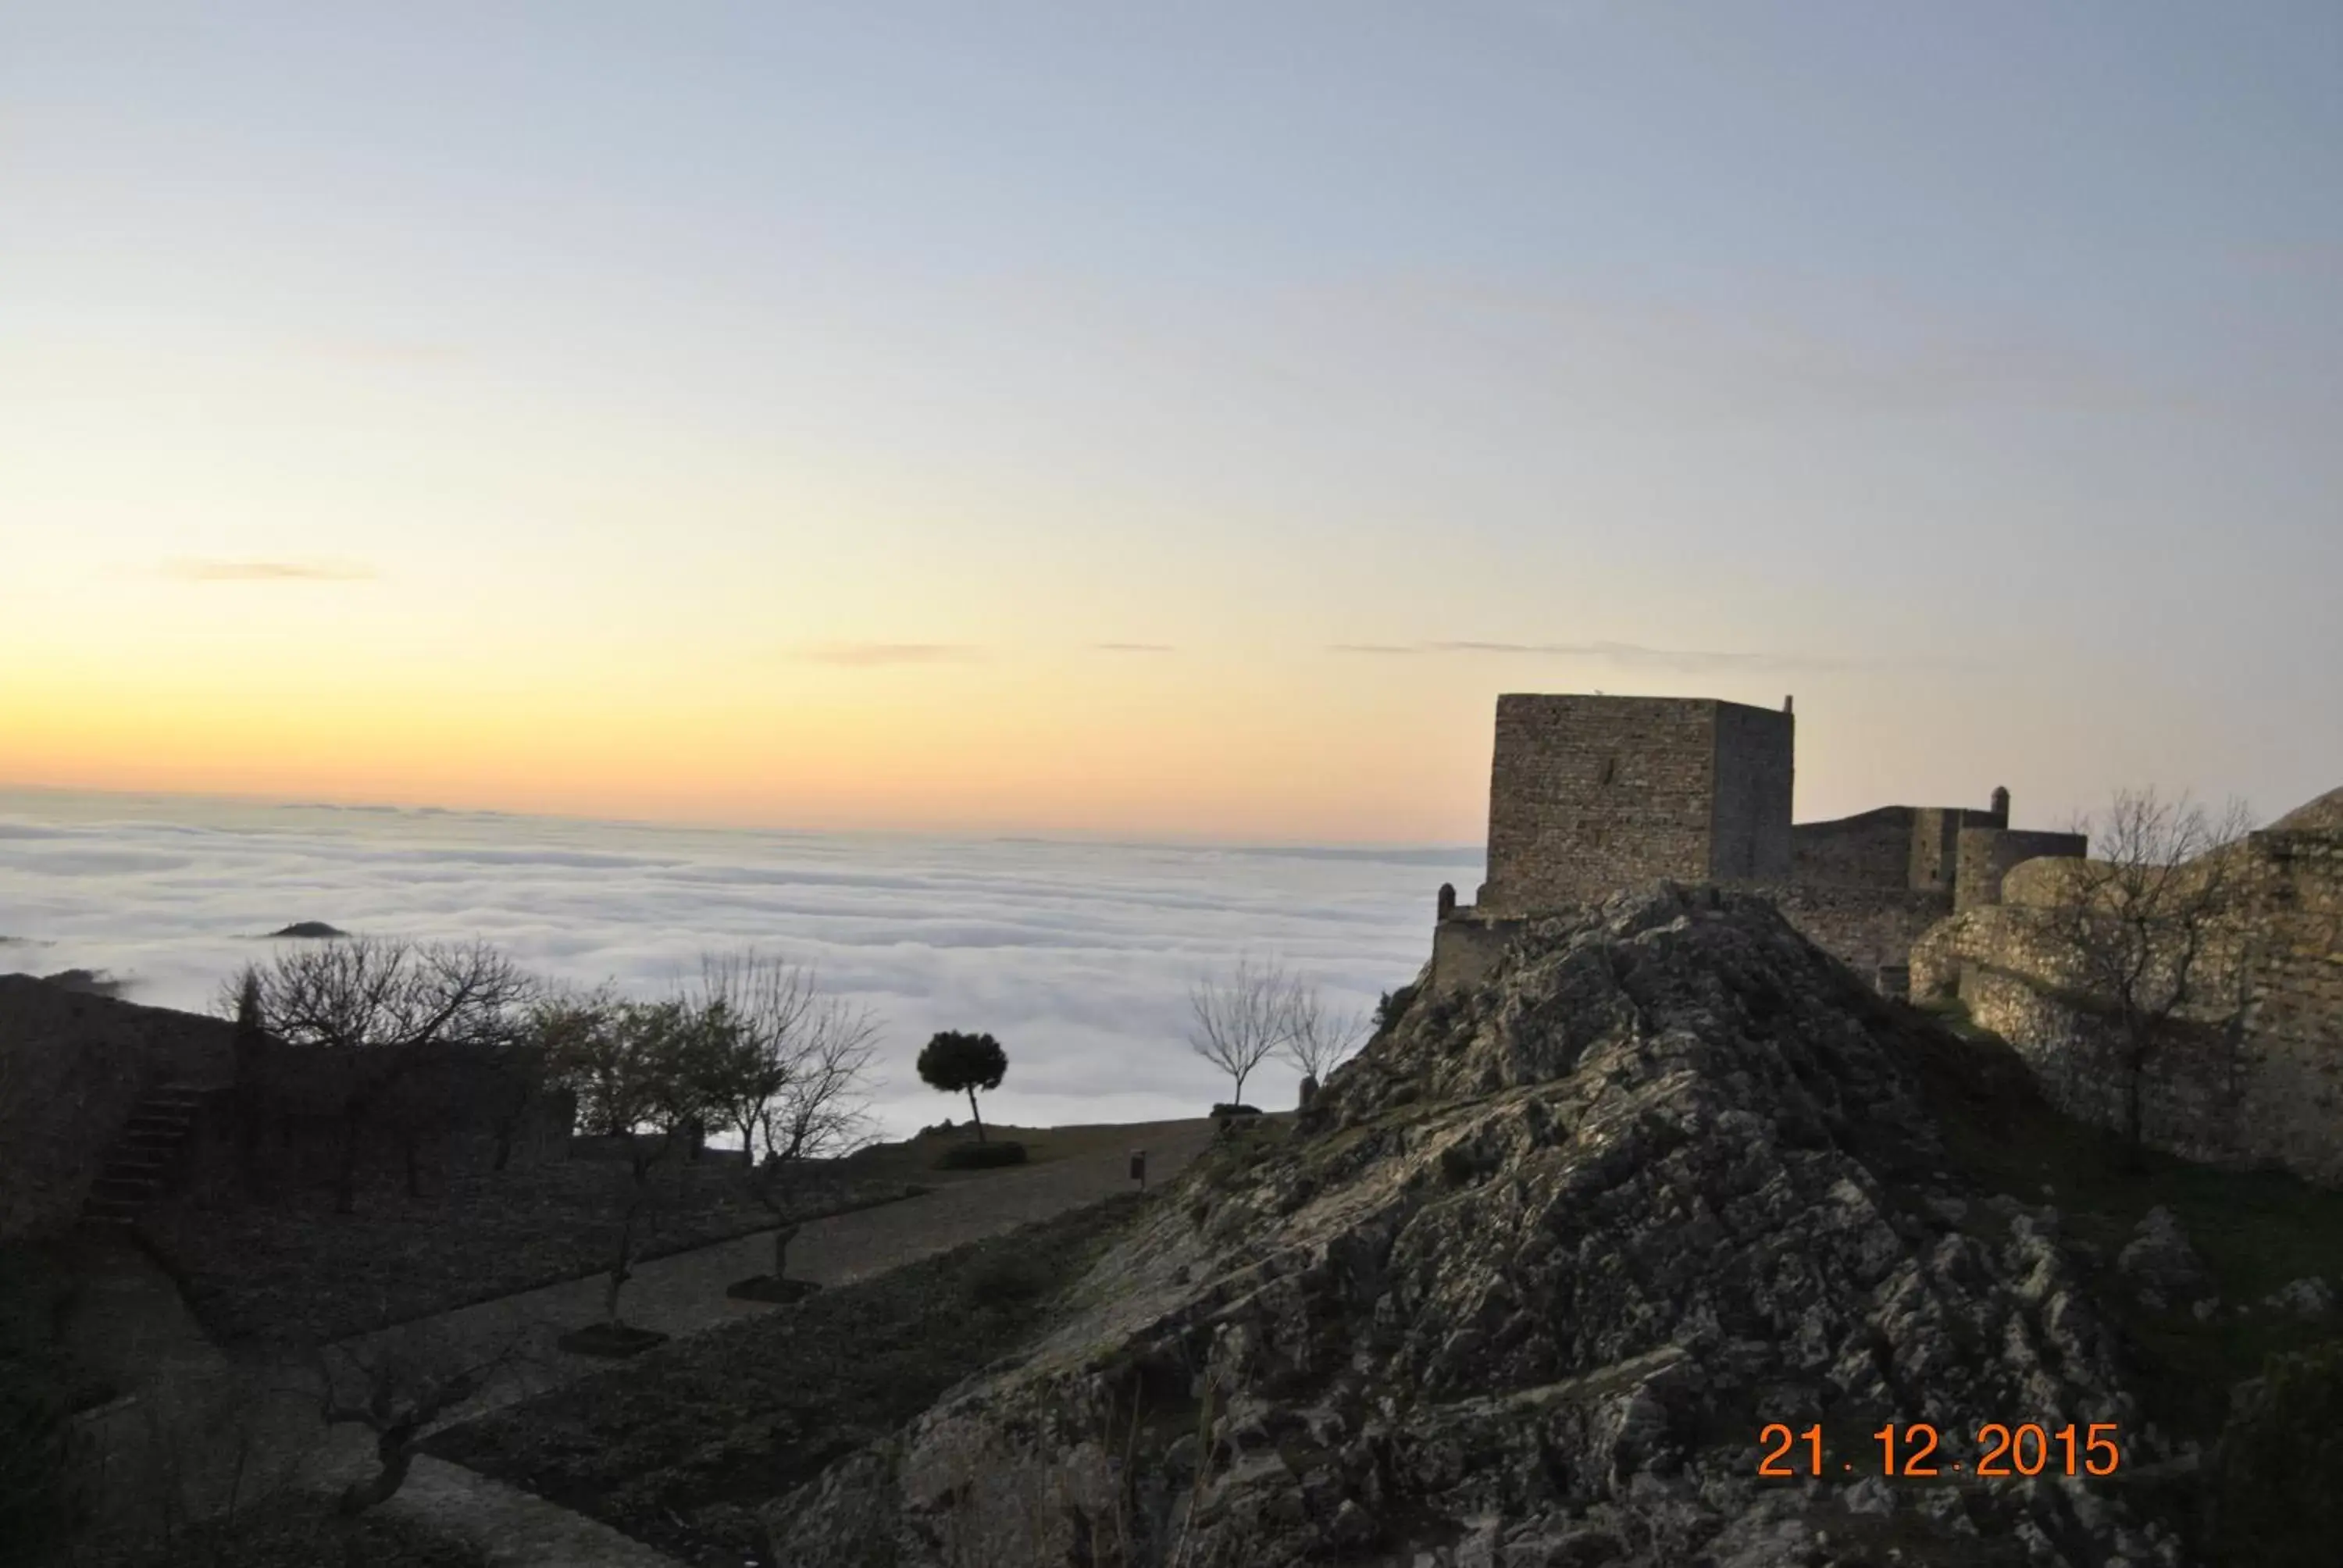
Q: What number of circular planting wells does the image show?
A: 2